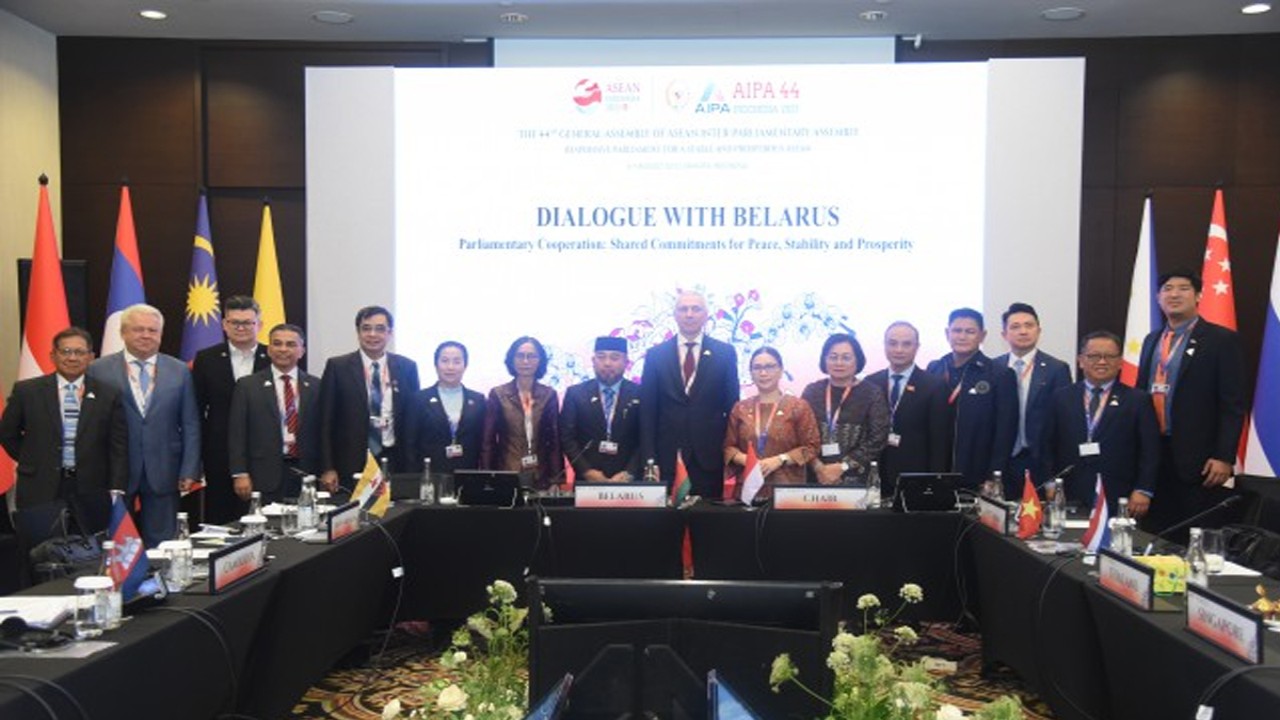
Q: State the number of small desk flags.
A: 6